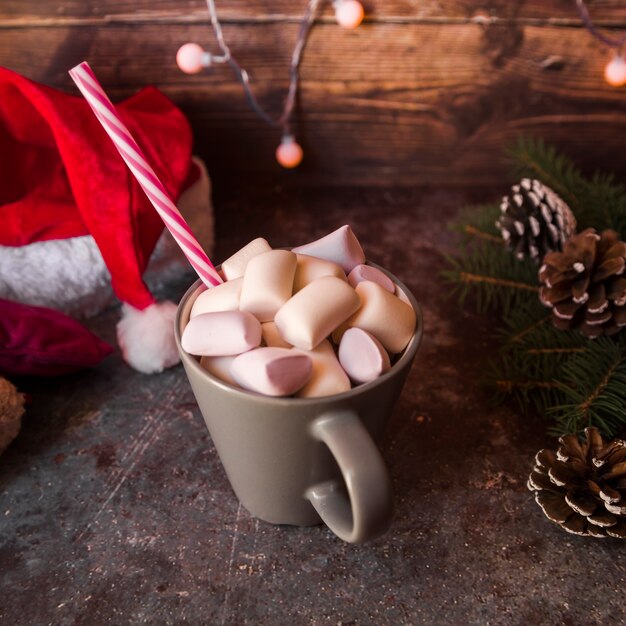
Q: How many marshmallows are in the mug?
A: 14